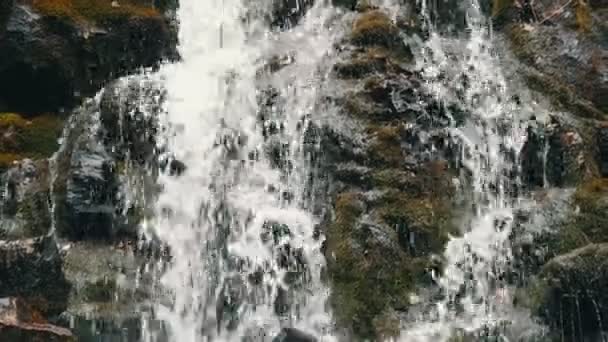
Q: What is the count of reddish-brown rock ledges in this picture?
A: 1